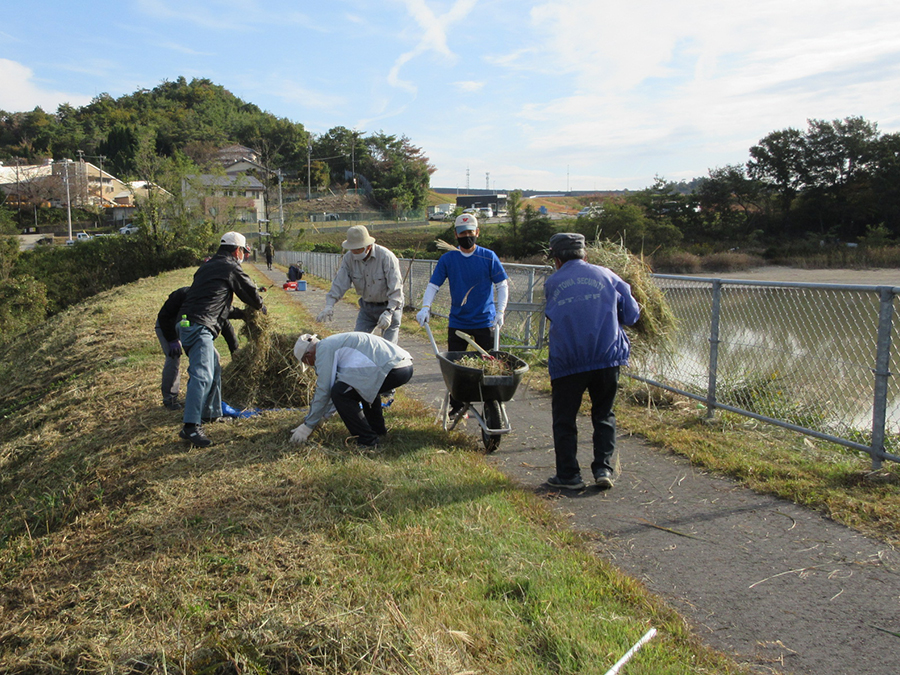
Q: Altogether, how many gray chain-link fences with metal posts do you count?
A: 1